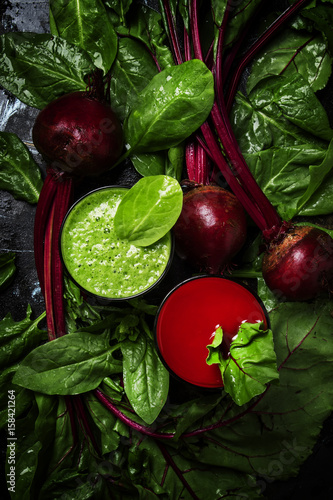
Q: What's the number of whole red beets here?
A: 3